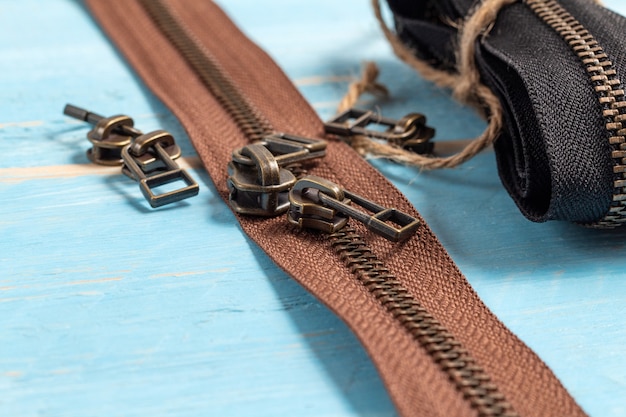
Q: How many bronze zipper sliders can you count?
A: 5